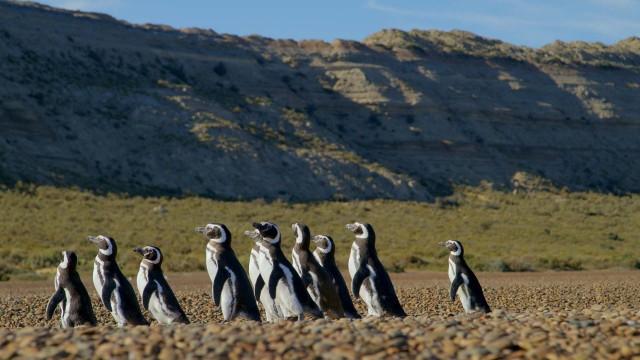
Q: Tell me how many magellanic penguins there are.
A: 10